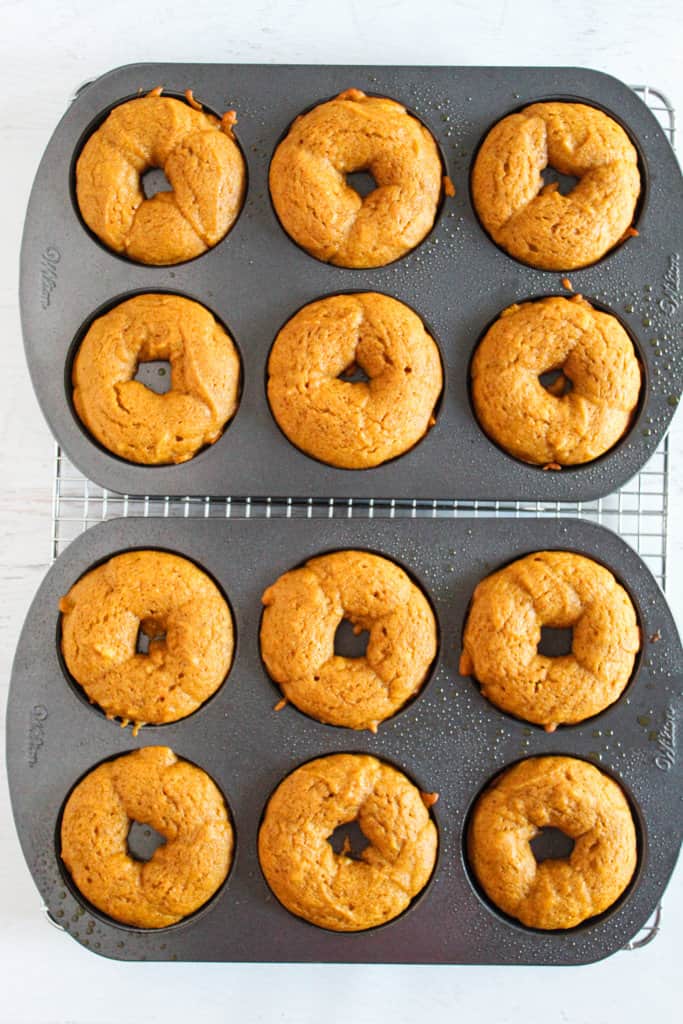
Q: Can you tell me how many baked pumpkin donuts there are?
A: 12